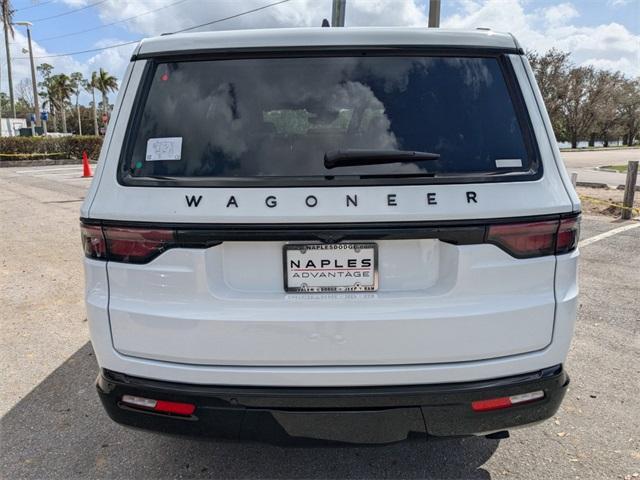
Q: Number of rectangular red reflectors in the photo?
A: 2